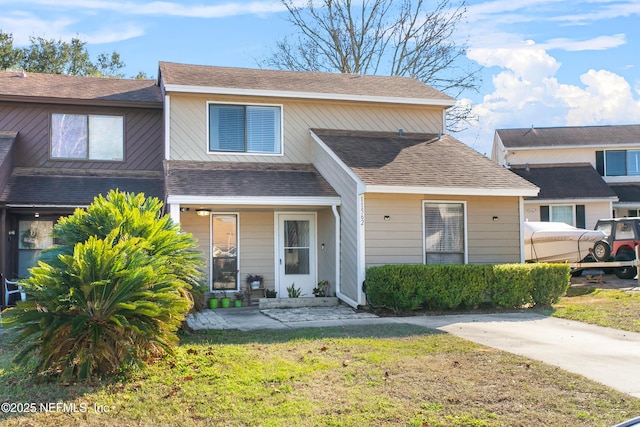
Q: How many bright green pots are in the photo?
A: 3